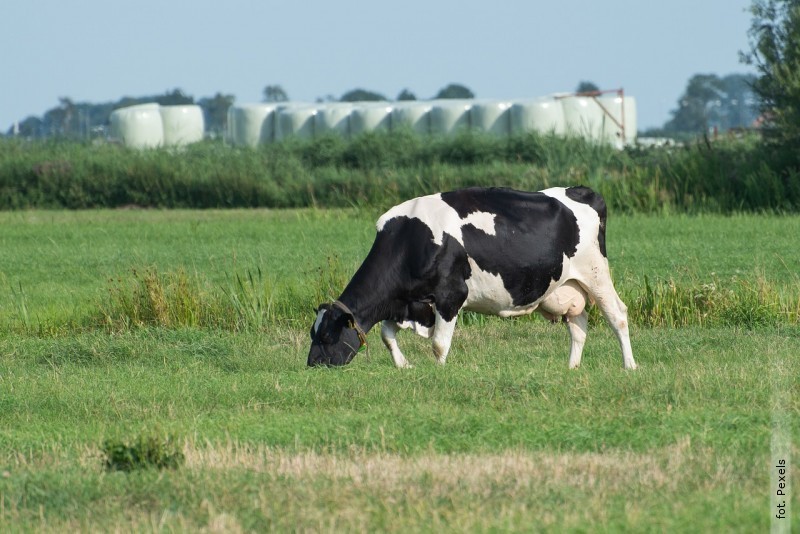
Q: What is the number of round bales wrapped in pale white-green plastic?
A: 12